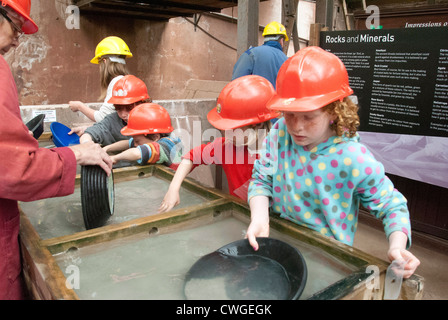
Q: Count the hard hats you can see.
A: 7